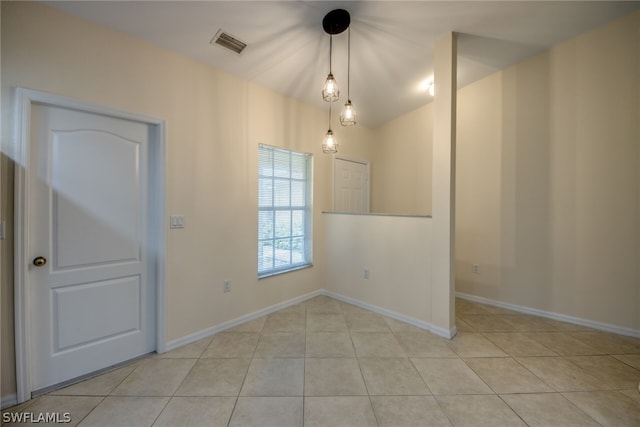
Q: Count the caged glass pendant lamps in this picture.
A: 3